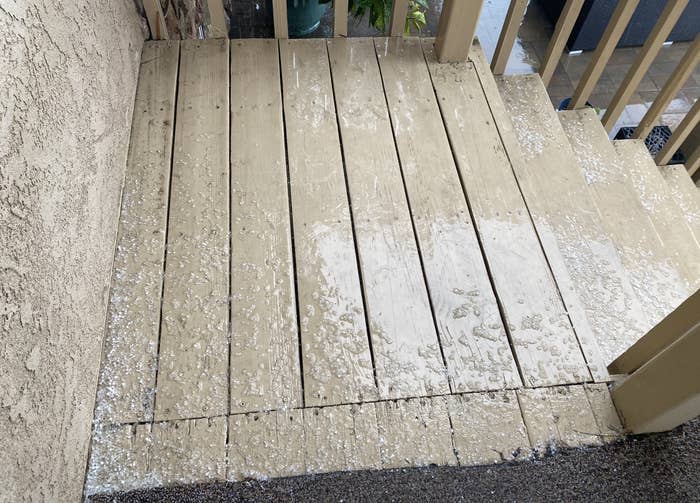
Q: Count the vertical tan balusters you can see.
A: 12